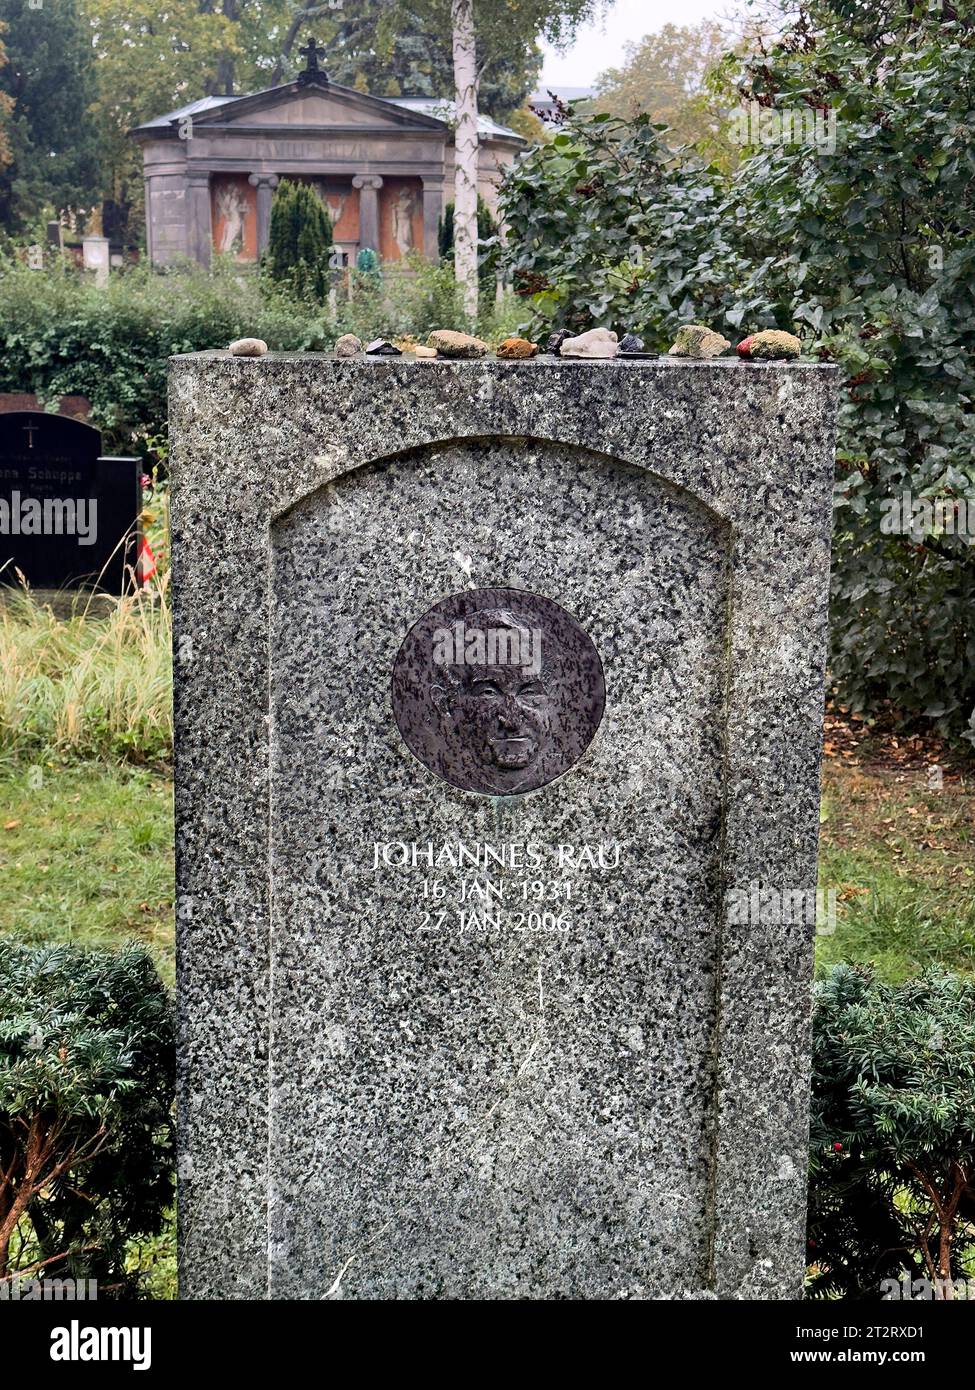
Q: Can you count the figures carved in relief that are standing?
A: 2